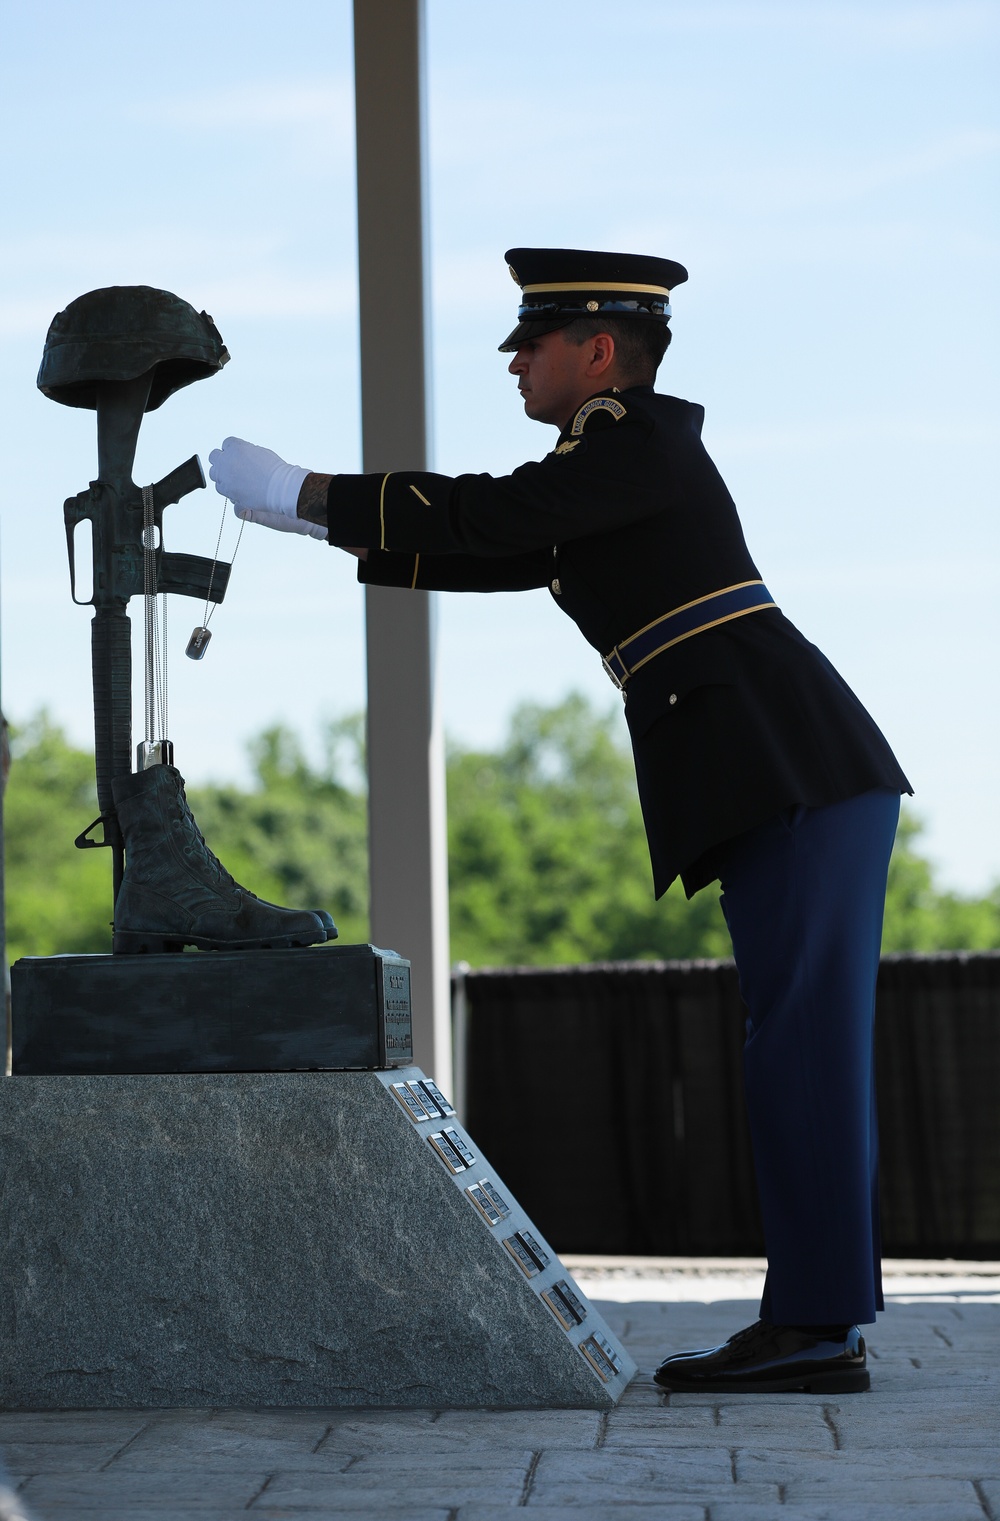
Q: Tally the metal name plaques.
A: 13